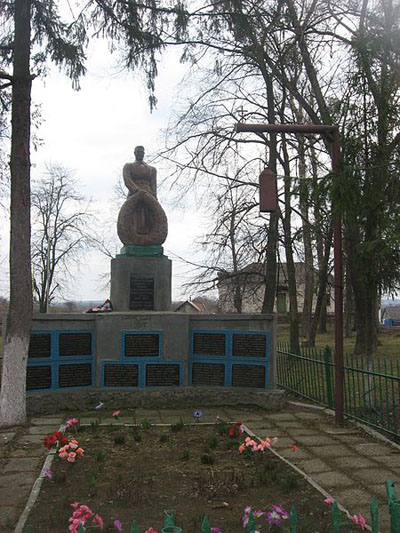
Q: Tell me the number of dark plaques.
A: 12